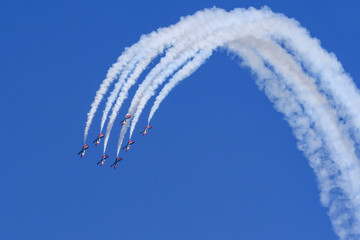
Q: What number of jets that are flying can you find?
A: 7